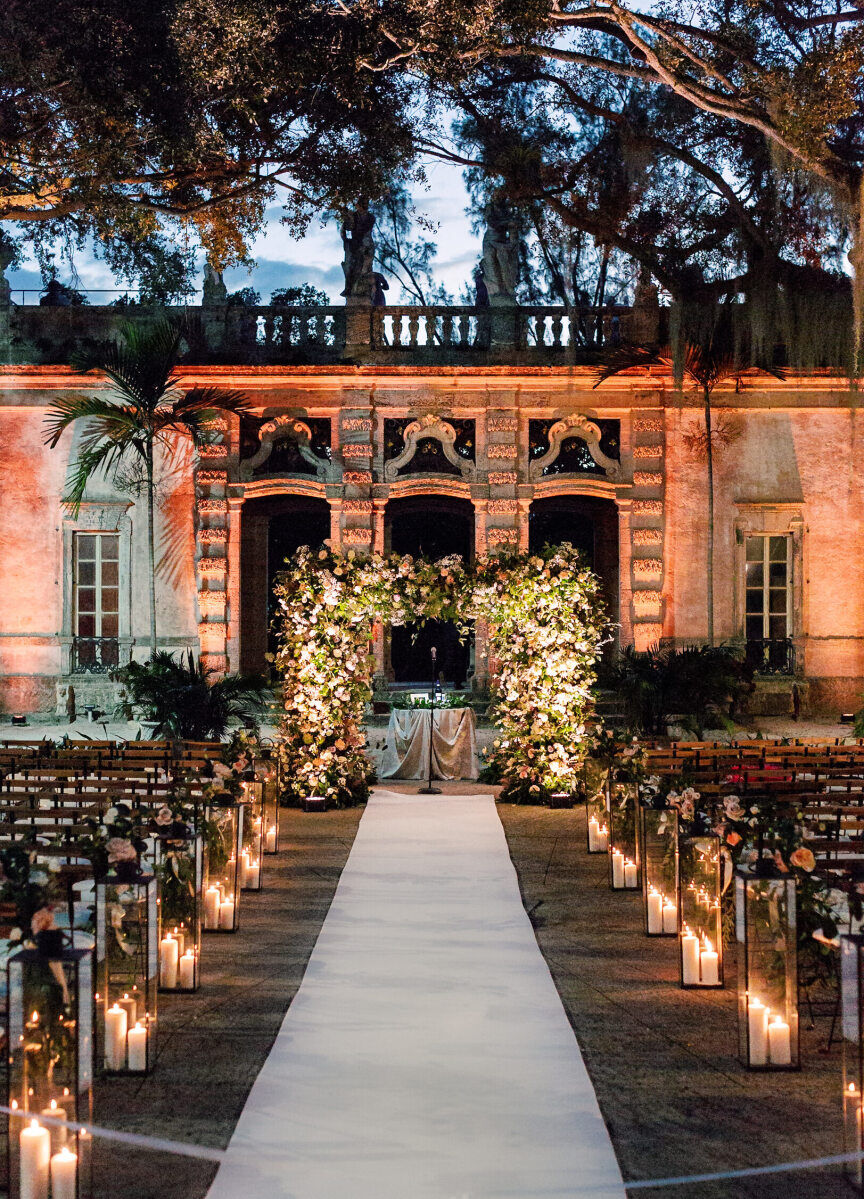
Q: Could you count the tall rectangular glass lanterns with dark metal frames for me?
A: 12